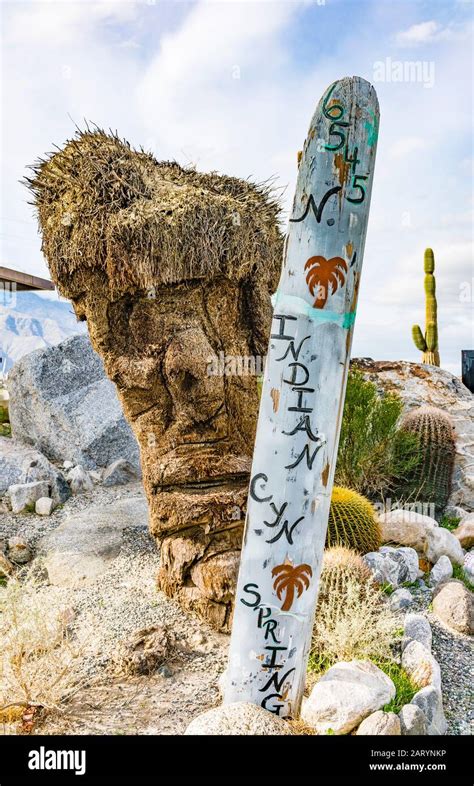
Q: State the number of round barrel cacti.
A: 3